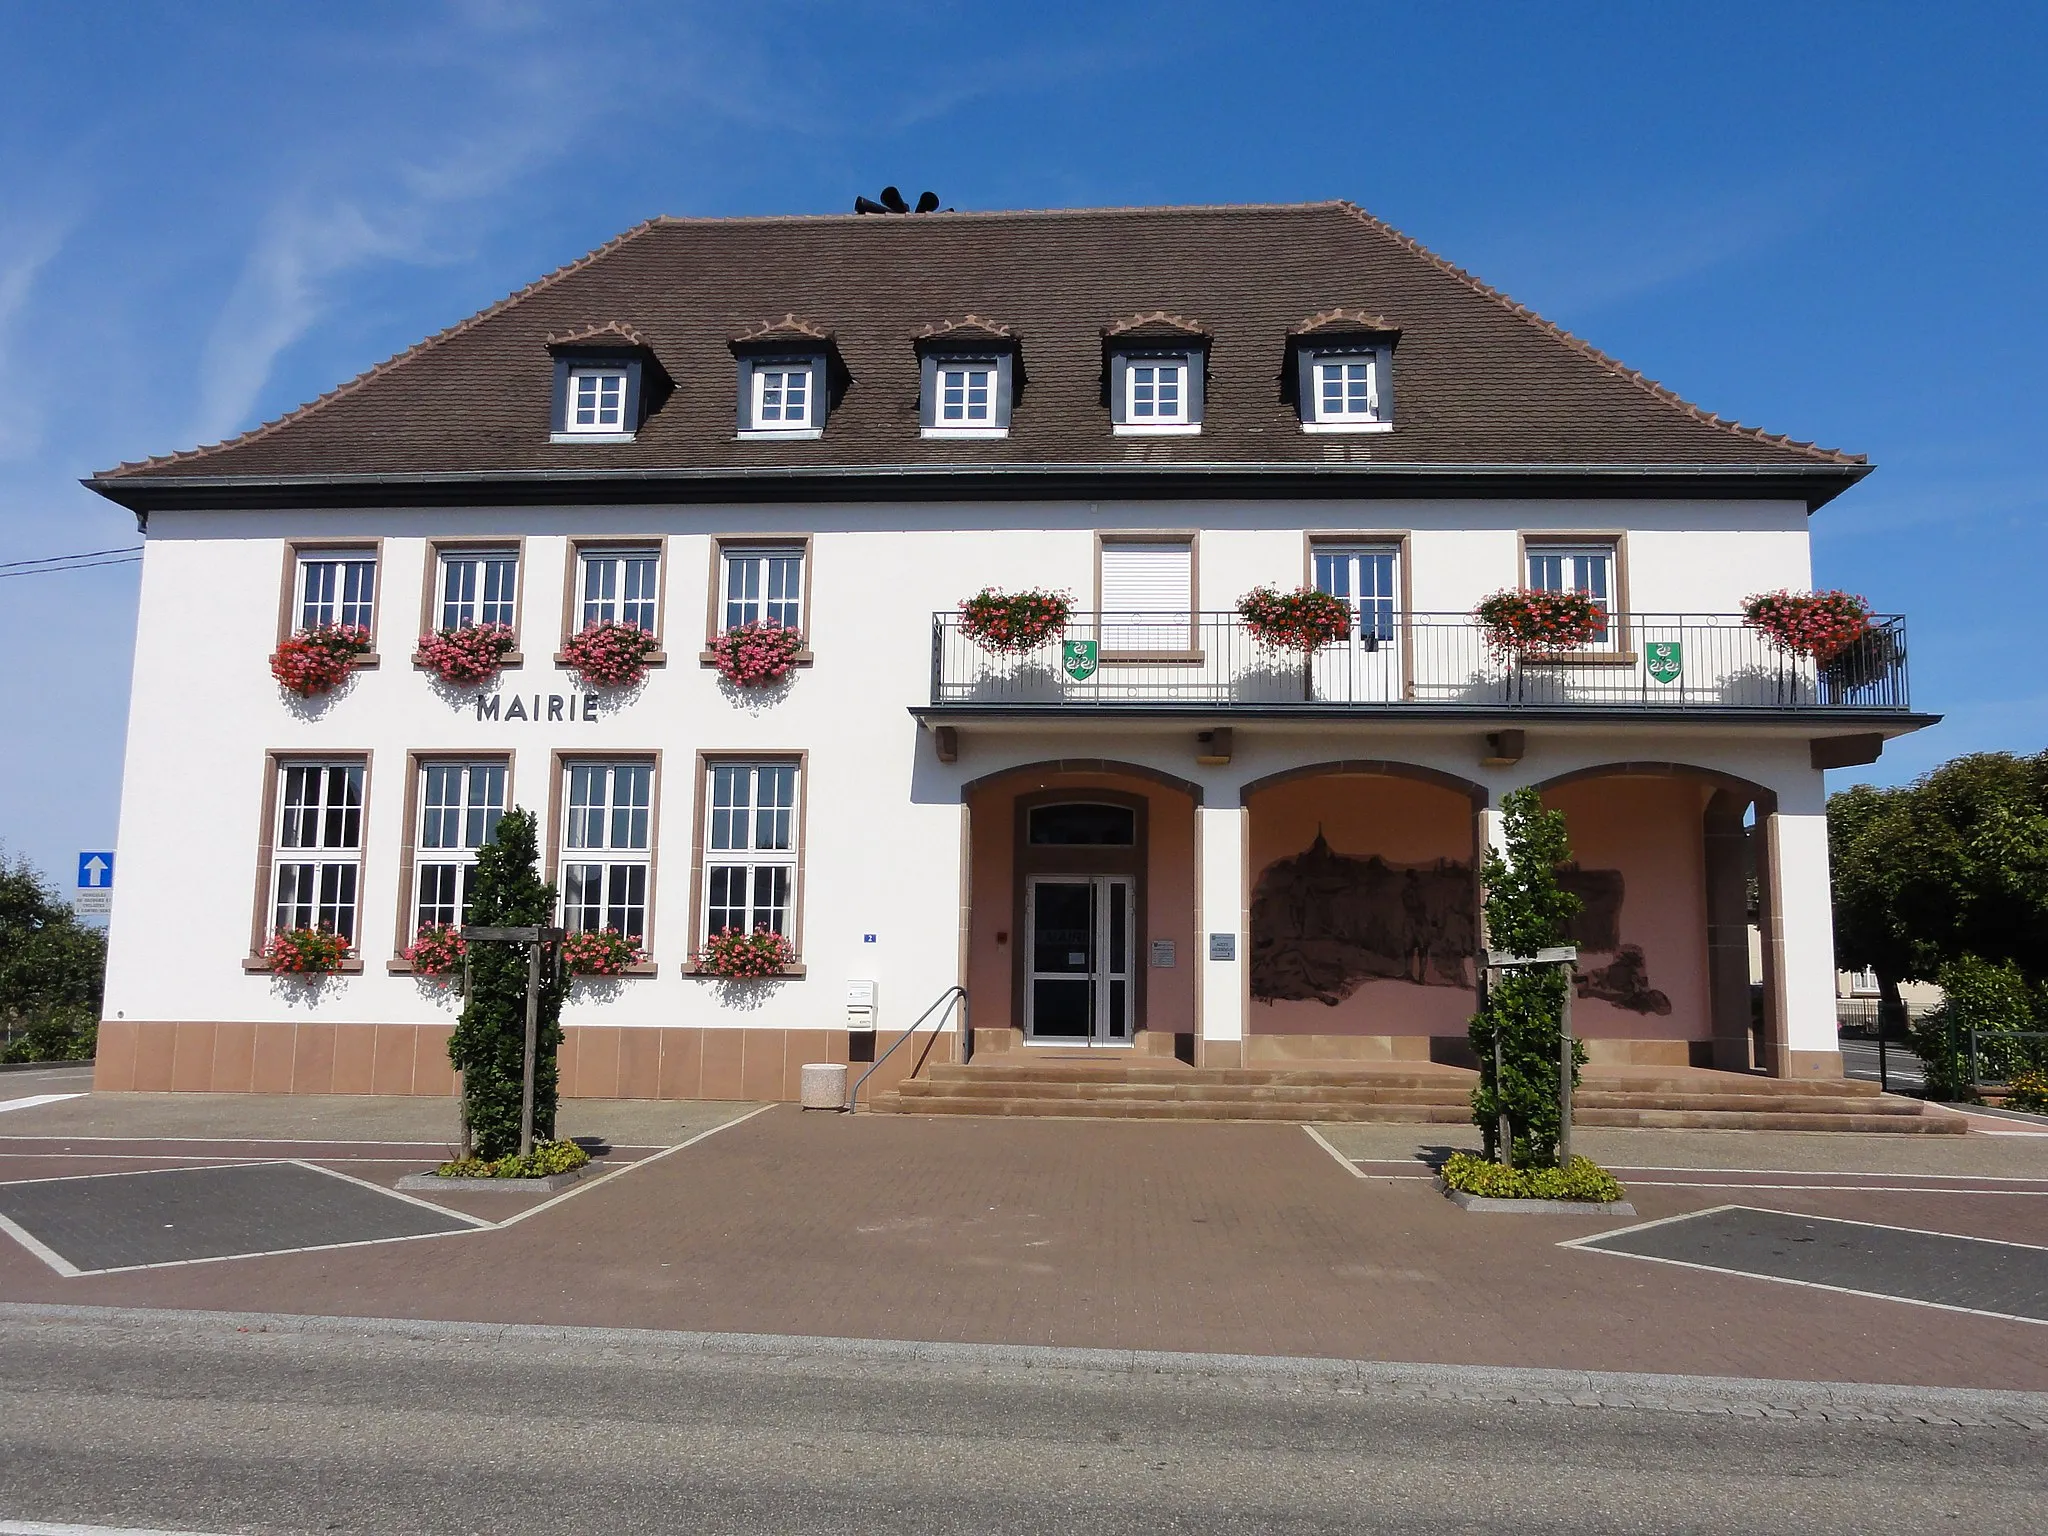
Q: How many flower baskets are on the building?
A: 12